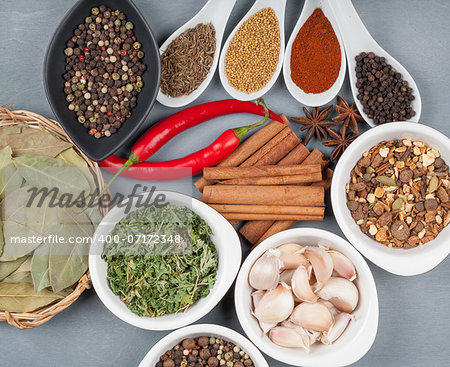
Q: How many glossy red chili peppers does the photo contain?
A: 2